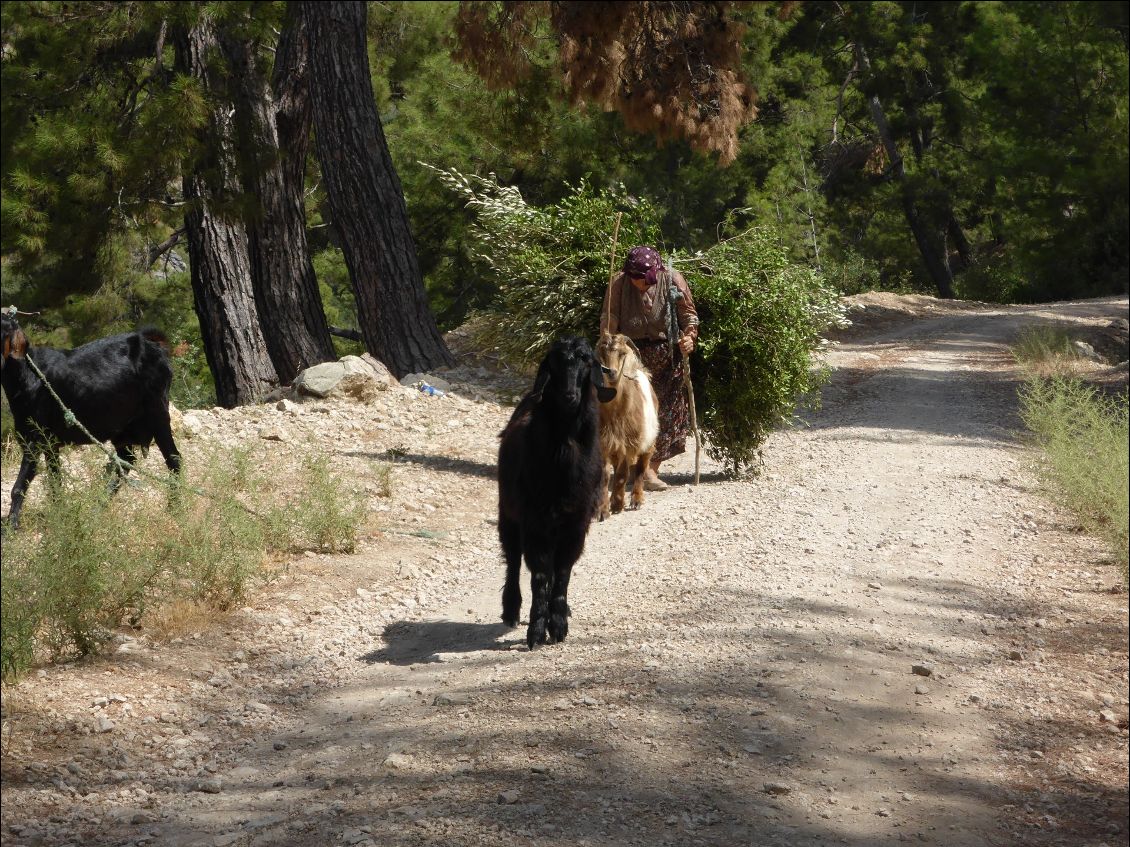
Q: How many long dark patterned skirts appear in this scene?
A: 1